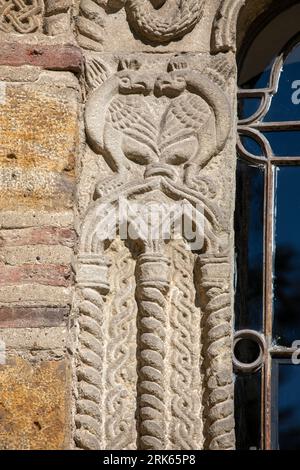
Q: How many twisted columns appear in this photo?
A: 3